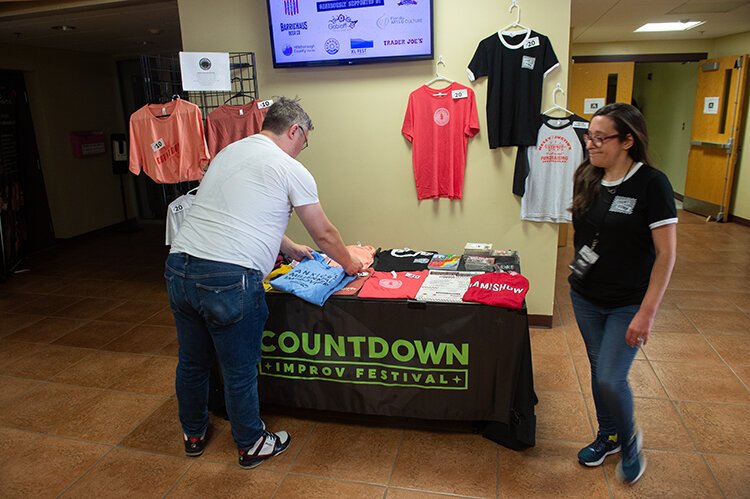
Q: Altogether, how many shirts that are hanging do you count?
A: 6